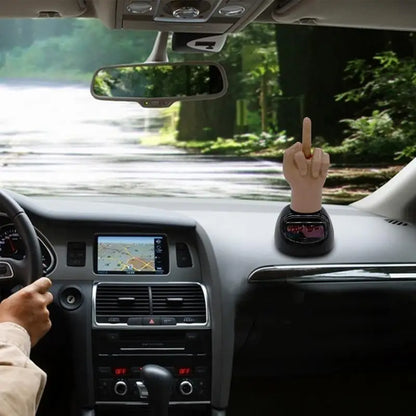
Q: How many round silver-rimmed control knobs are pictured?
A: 2